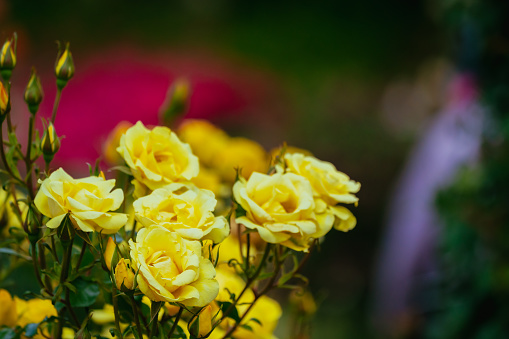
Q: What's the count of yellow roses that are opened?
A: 6